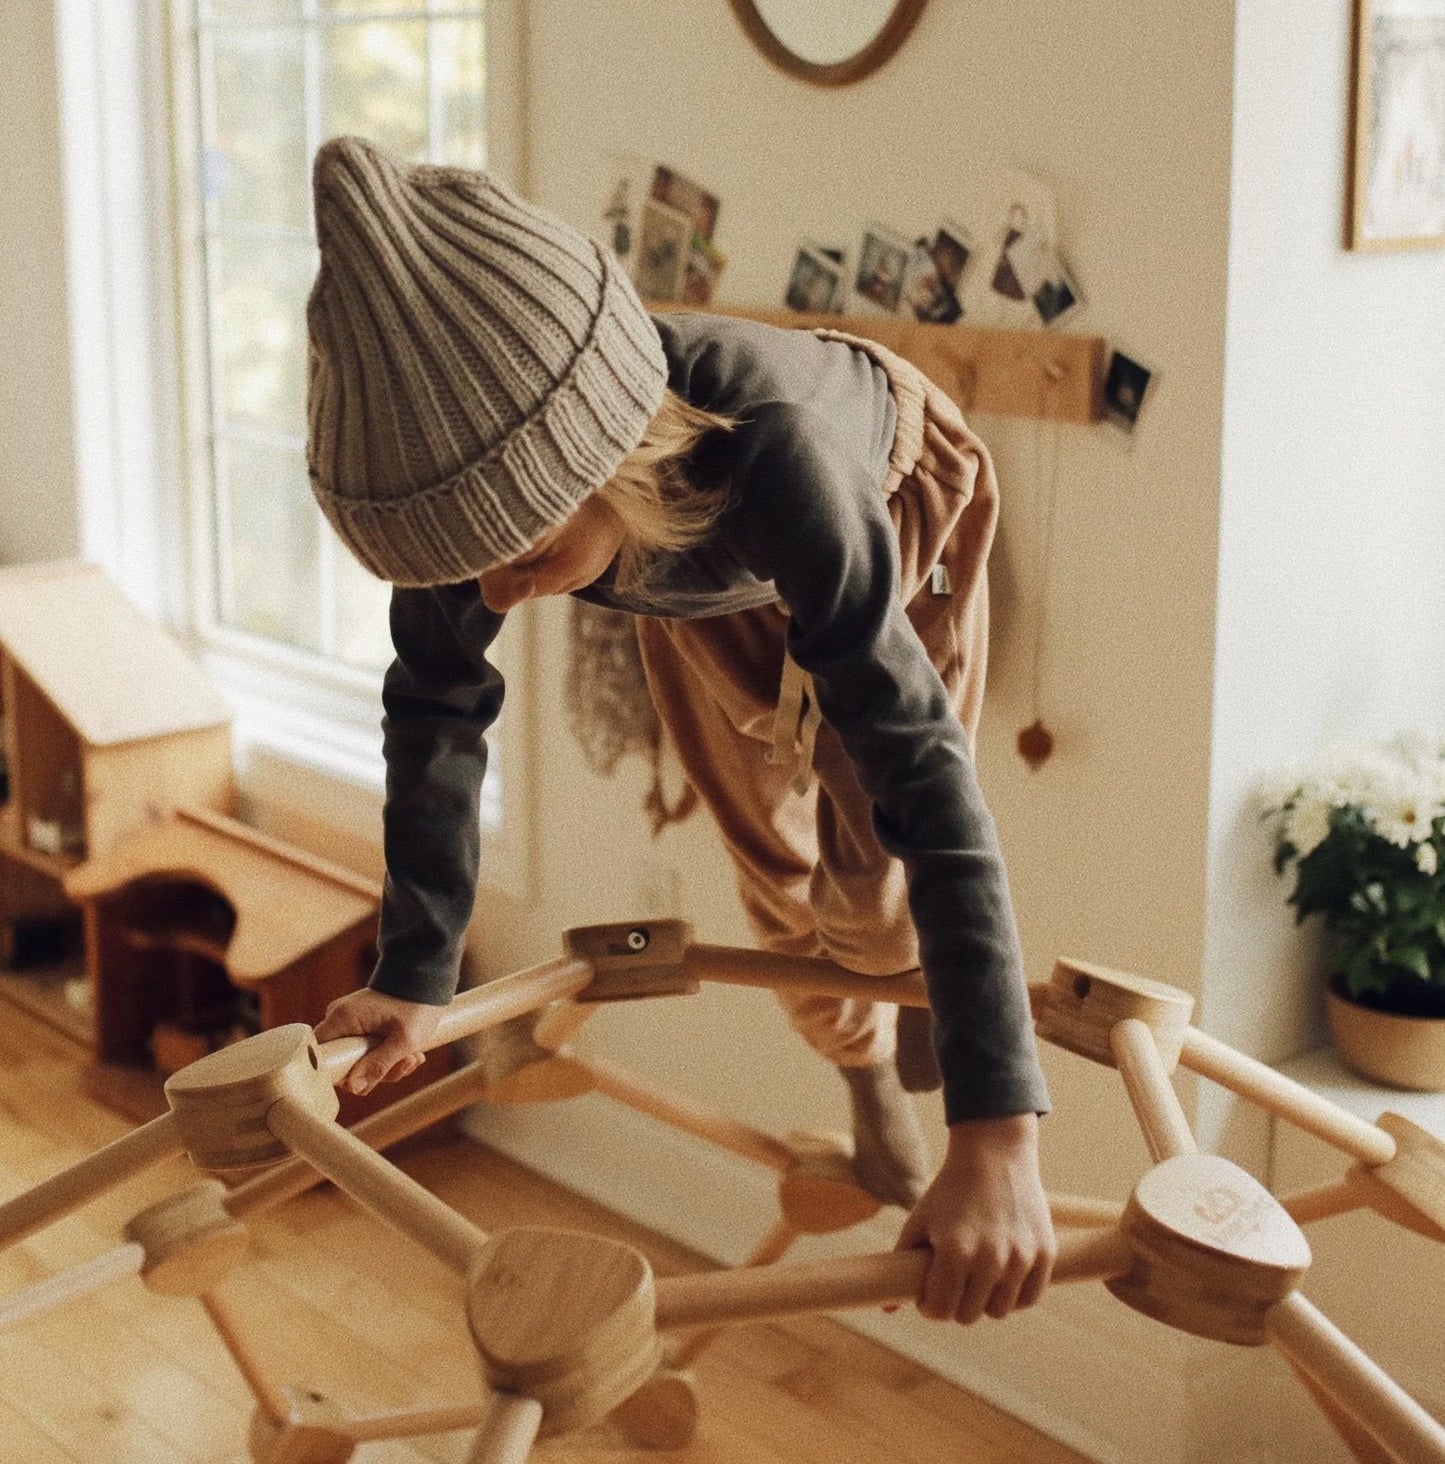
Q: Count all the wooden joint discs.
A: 11